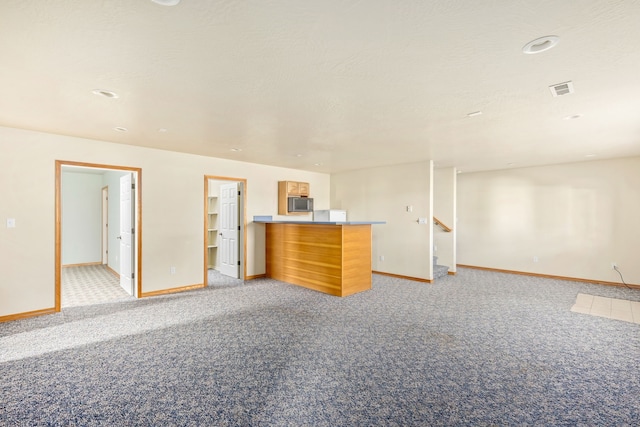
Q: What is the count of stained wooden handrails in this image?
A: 1